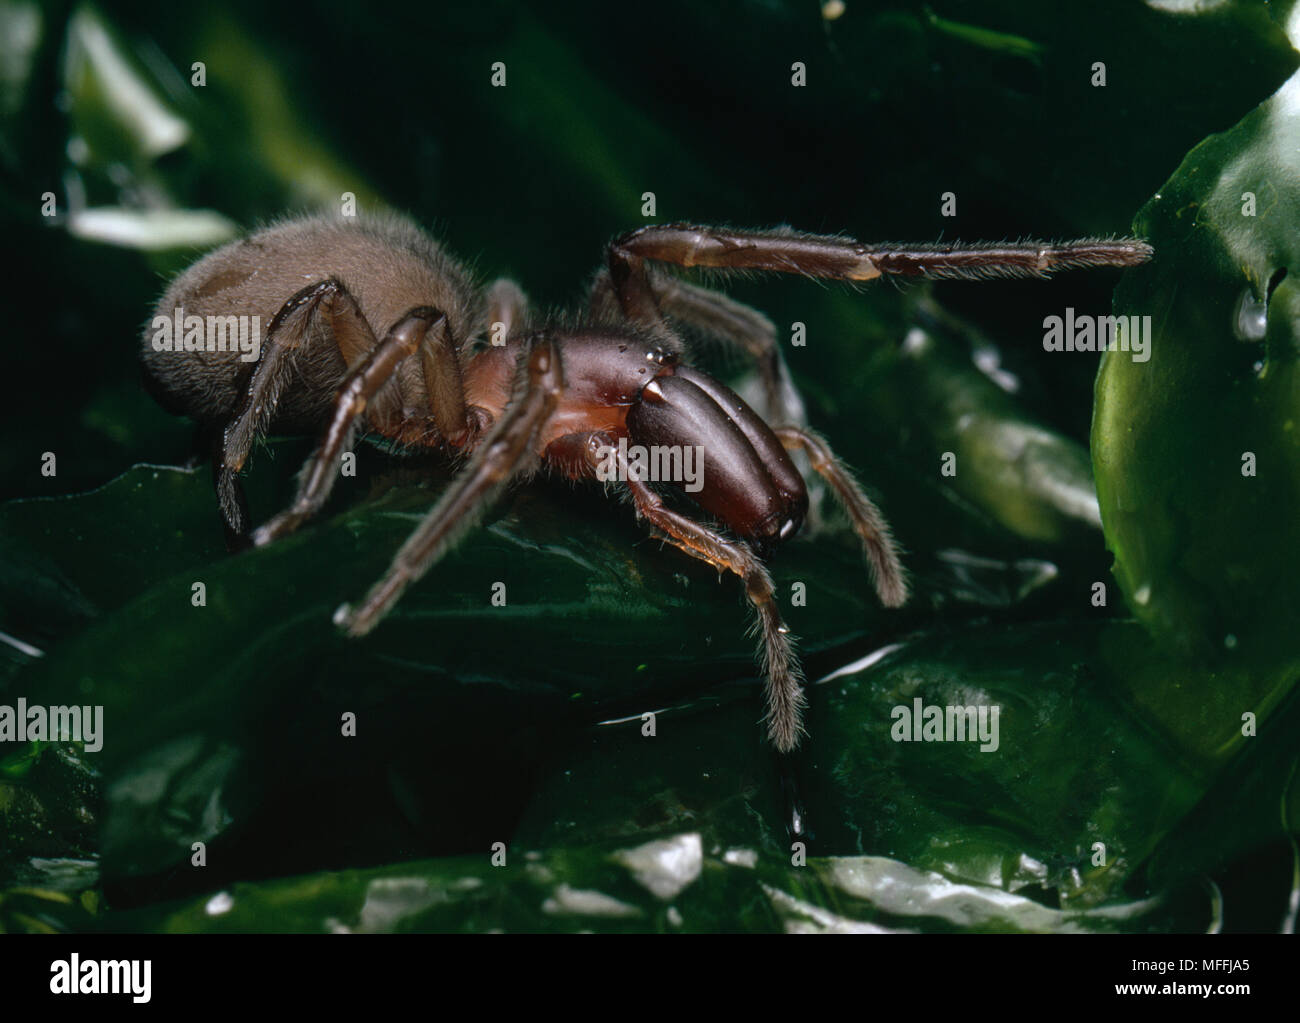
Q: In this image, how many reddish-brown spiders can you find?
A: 1